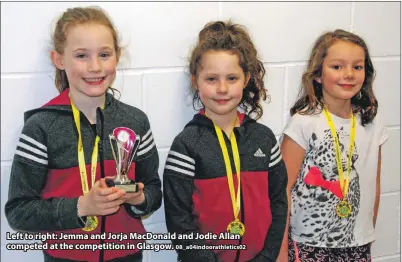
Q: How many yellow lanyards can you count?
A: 3